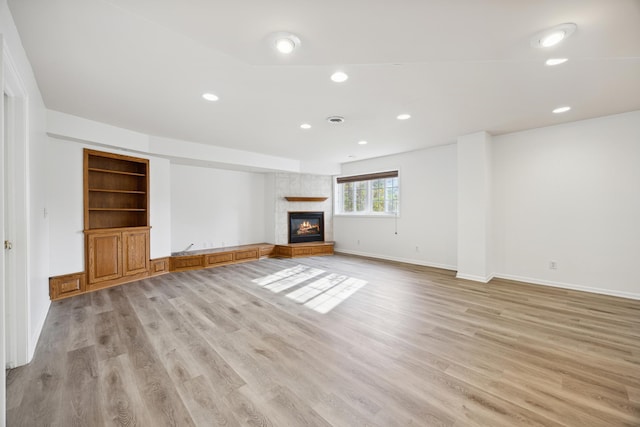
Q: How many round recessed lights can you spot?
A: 9